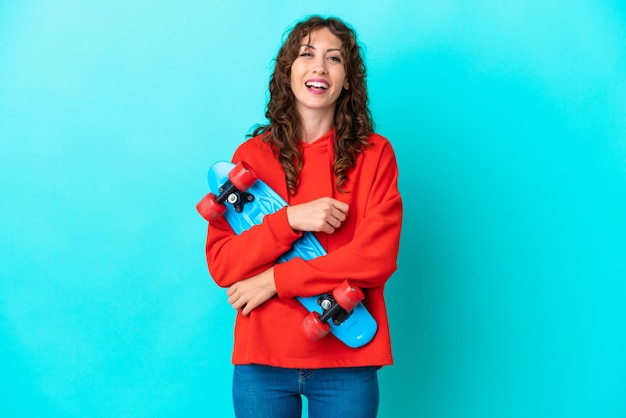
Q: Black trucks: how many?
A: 2